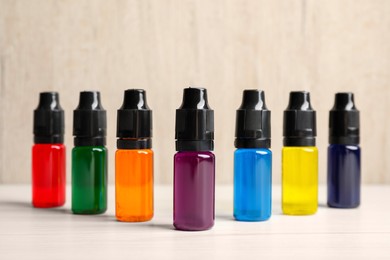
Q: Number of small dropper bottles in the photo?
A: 7